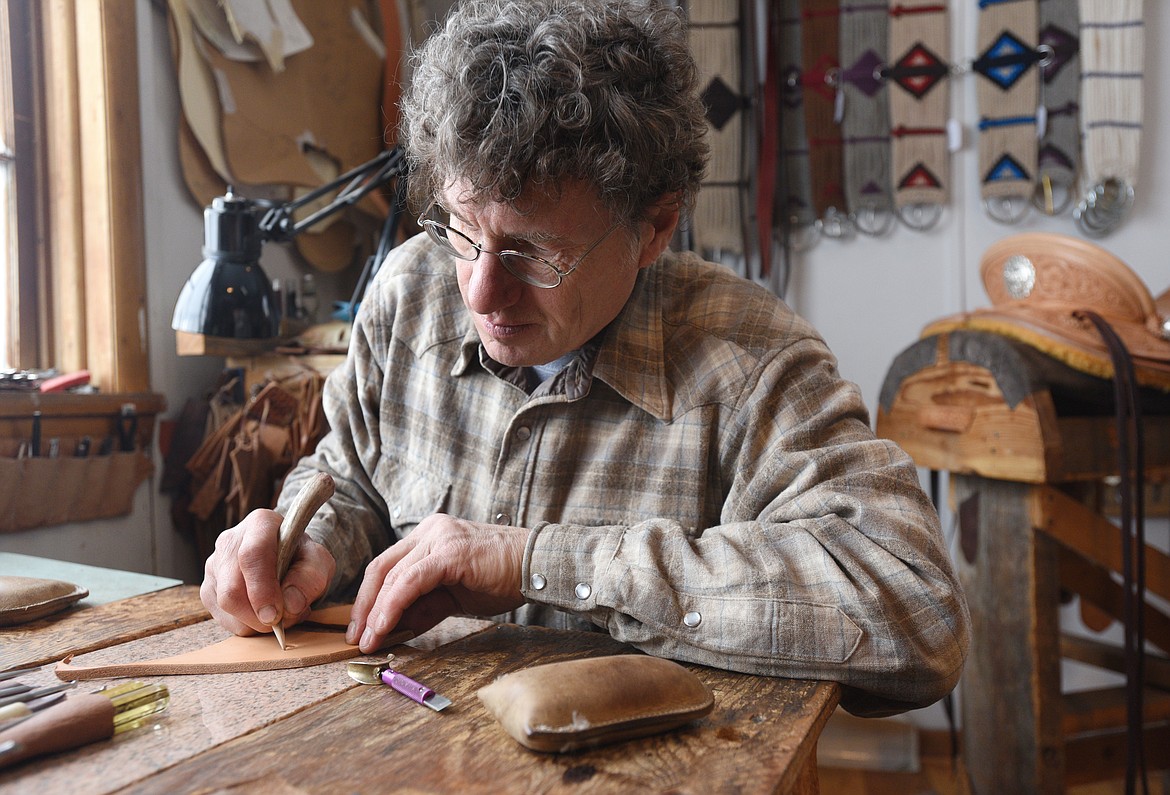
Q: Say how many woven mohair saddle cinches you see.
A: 8